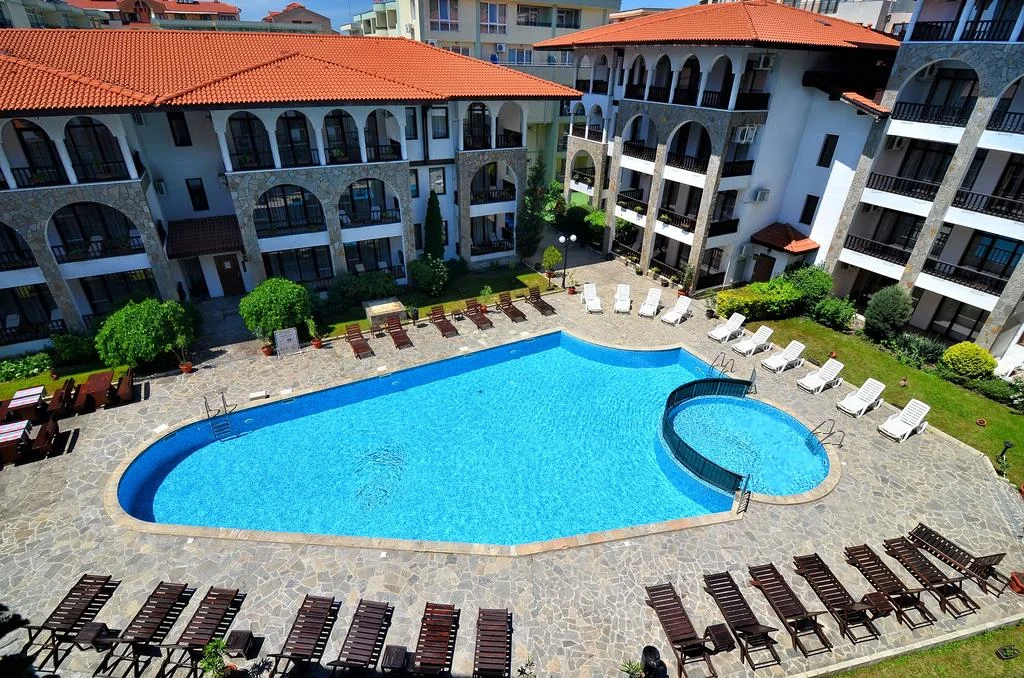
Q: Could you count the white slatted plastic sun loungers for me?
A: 10